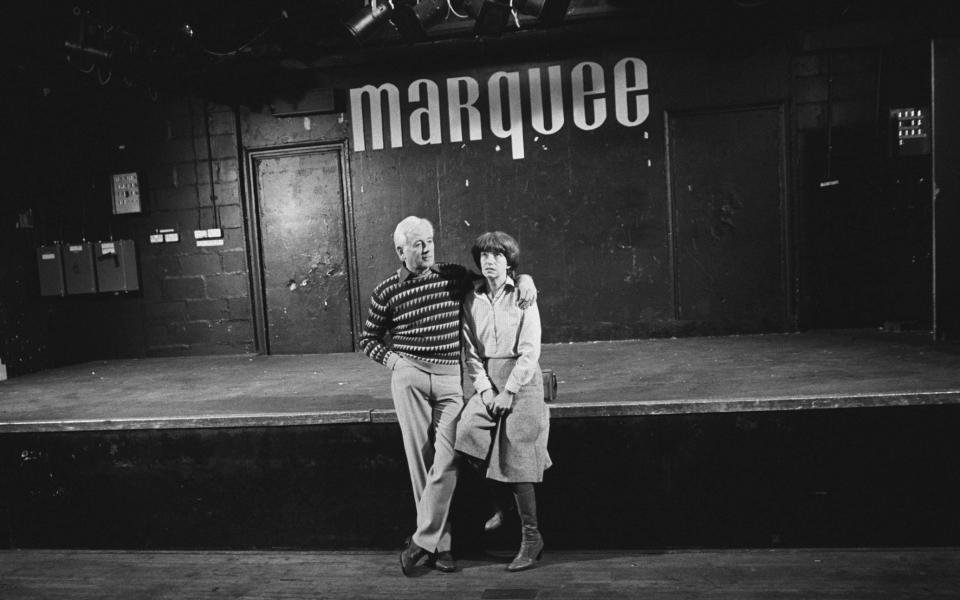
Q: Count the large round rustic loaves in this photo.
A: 0